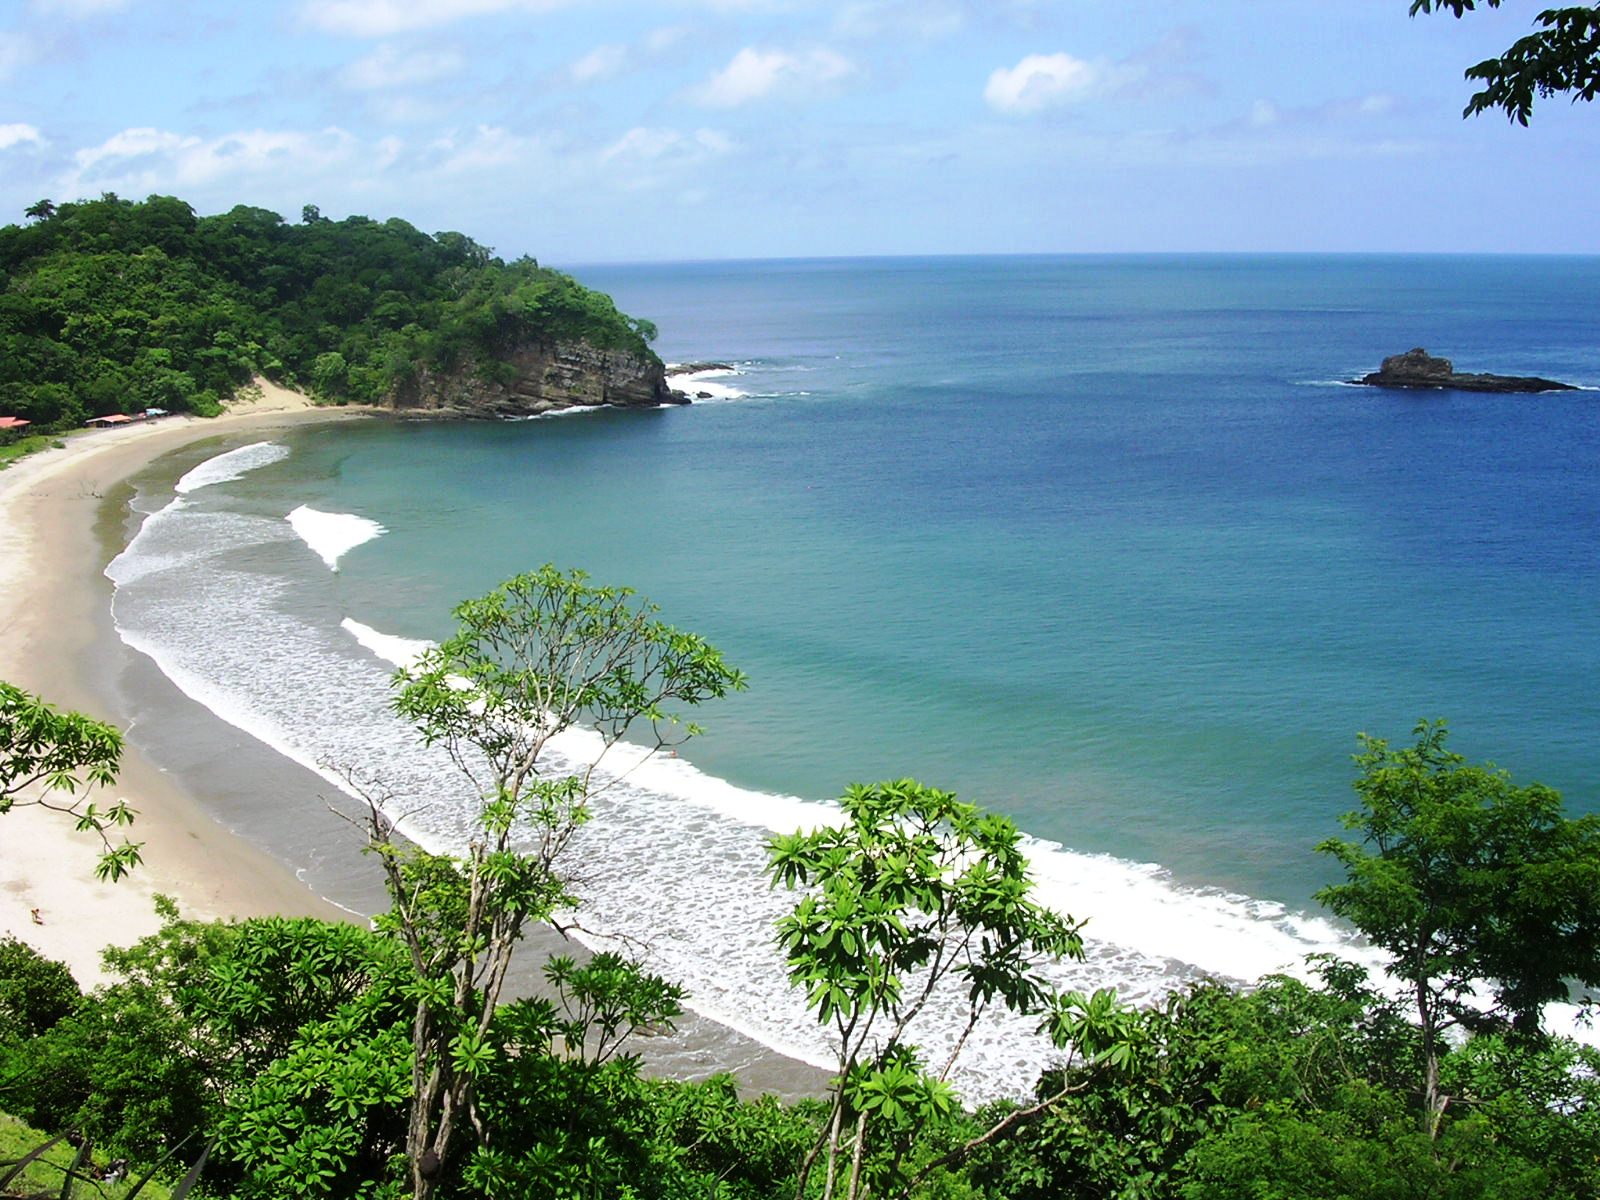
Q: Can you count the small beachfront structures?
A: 3